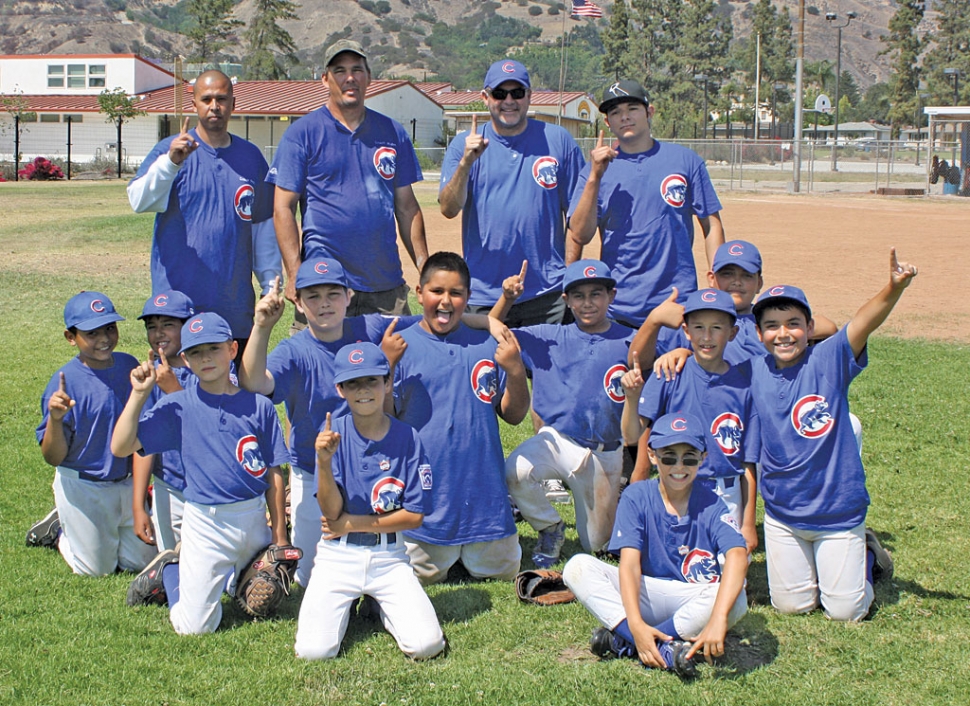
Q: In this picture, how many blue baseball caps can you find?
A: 11